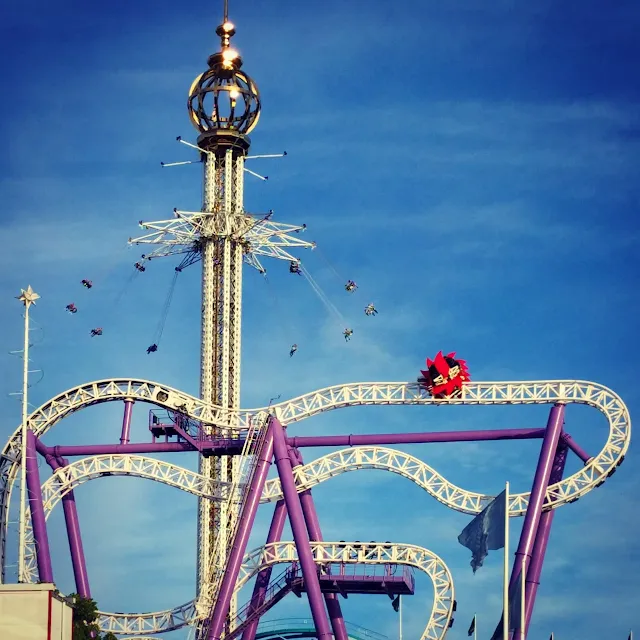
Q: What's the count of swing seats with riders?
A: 10